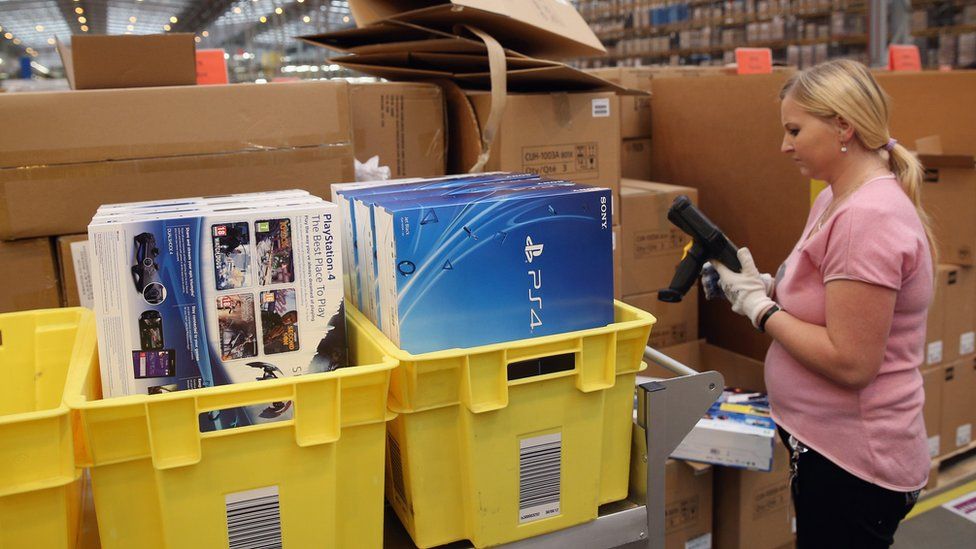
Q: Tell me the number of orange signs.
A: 3